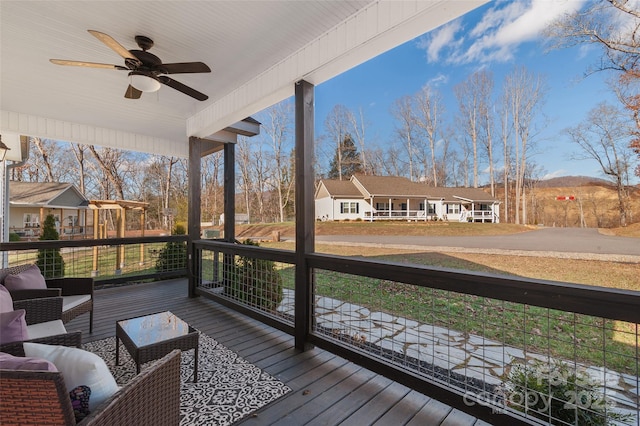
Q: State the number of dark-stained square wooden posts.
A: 3